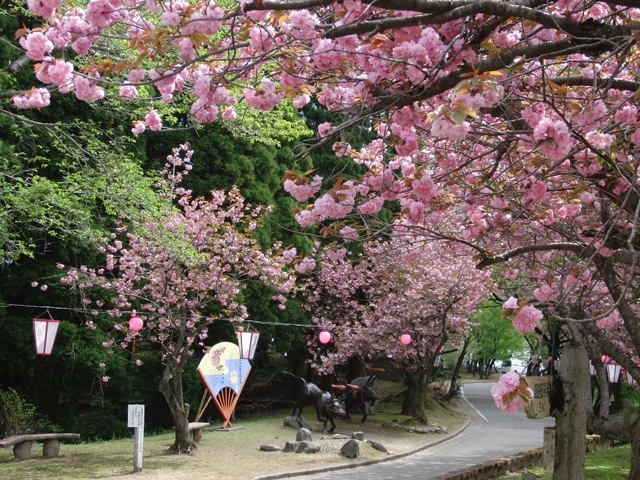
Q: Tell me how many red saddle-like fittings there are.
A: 3